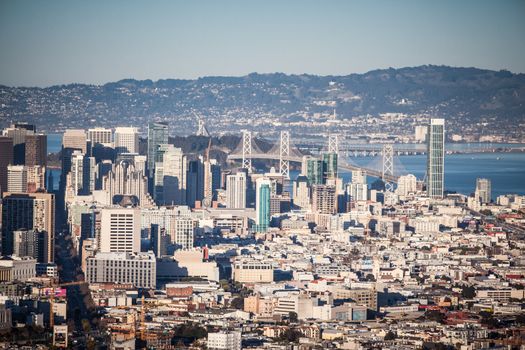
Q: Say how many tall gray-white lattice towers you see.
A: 4